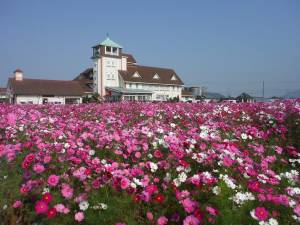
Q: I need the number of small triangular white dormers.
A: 3